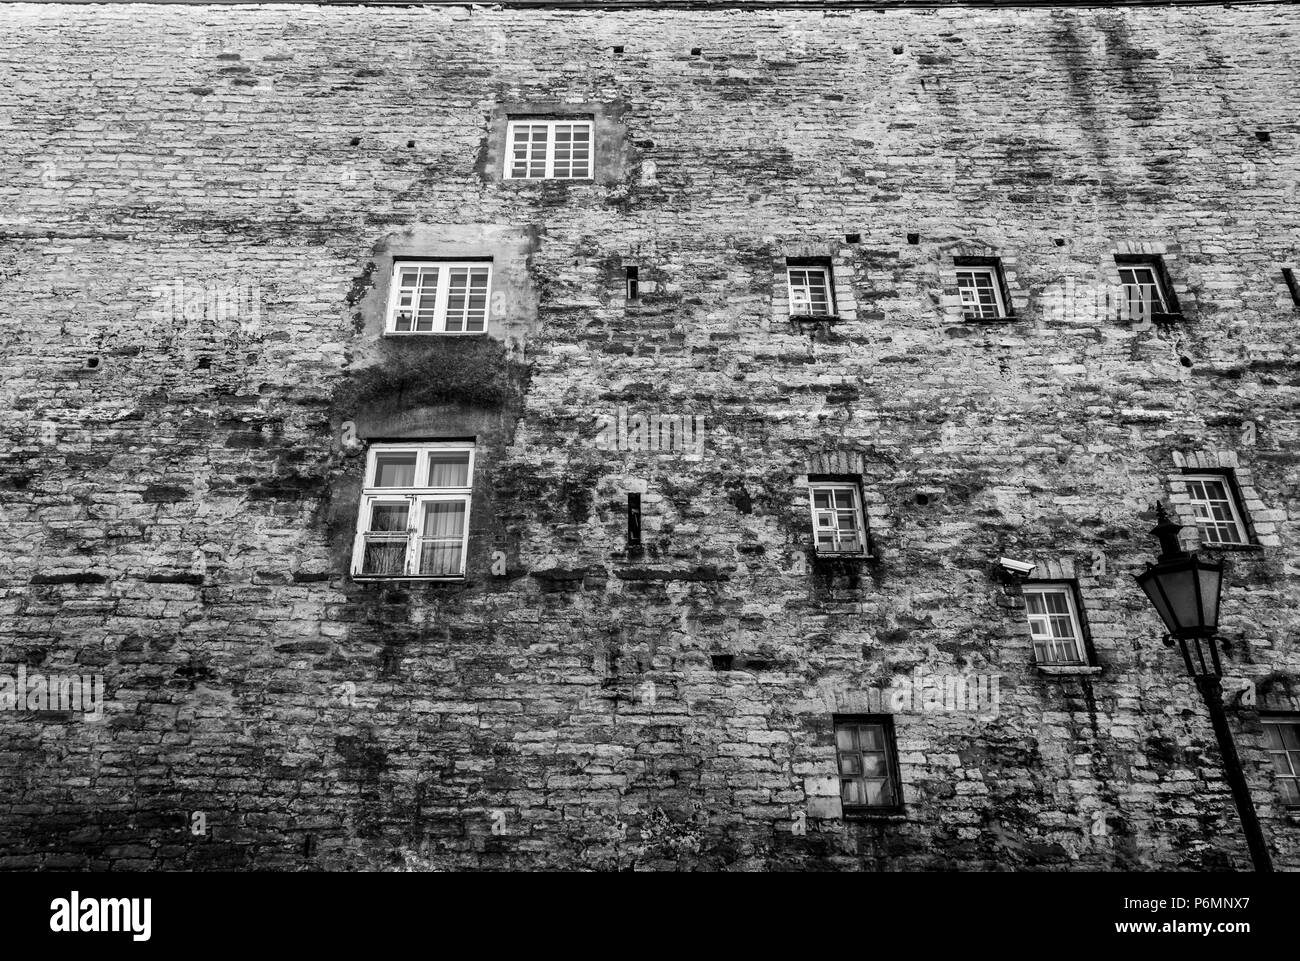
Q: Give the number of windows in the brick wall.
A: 11